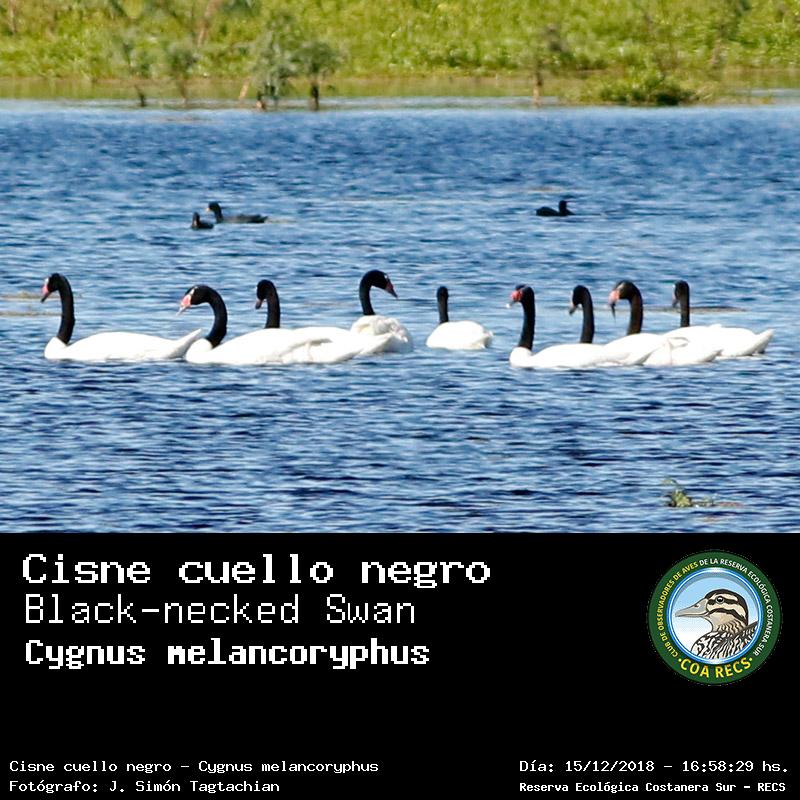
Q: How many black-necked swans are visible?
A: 9